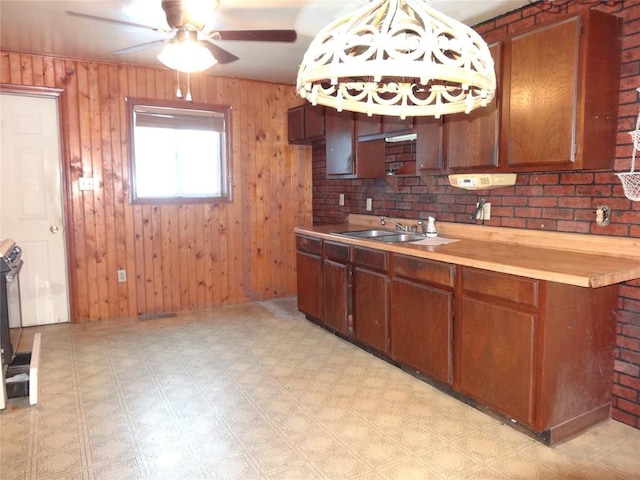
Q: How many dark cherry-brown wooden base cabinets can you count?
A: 5